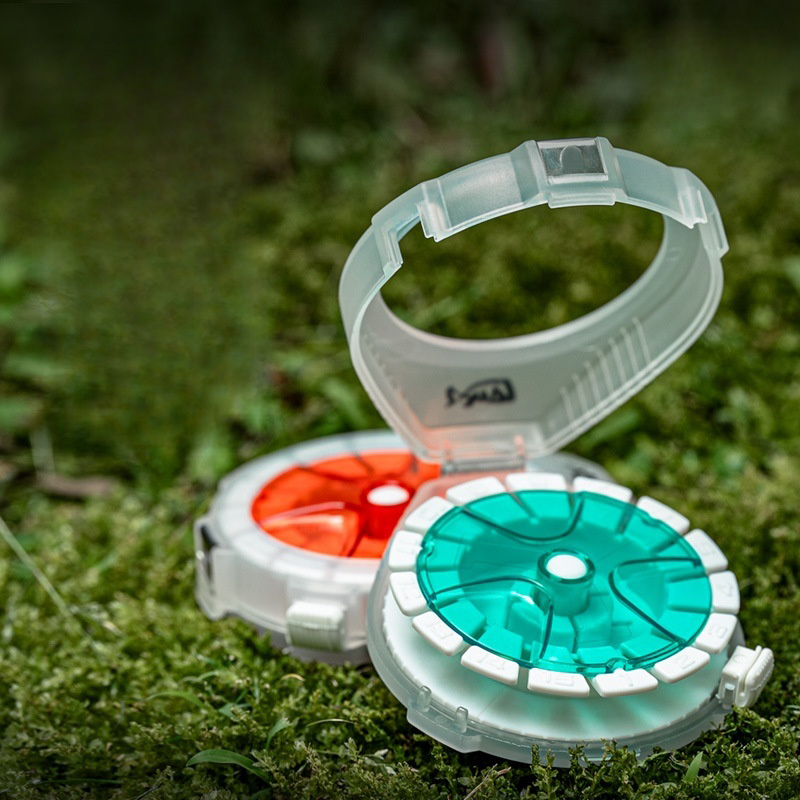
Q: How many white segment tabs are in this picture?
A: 15